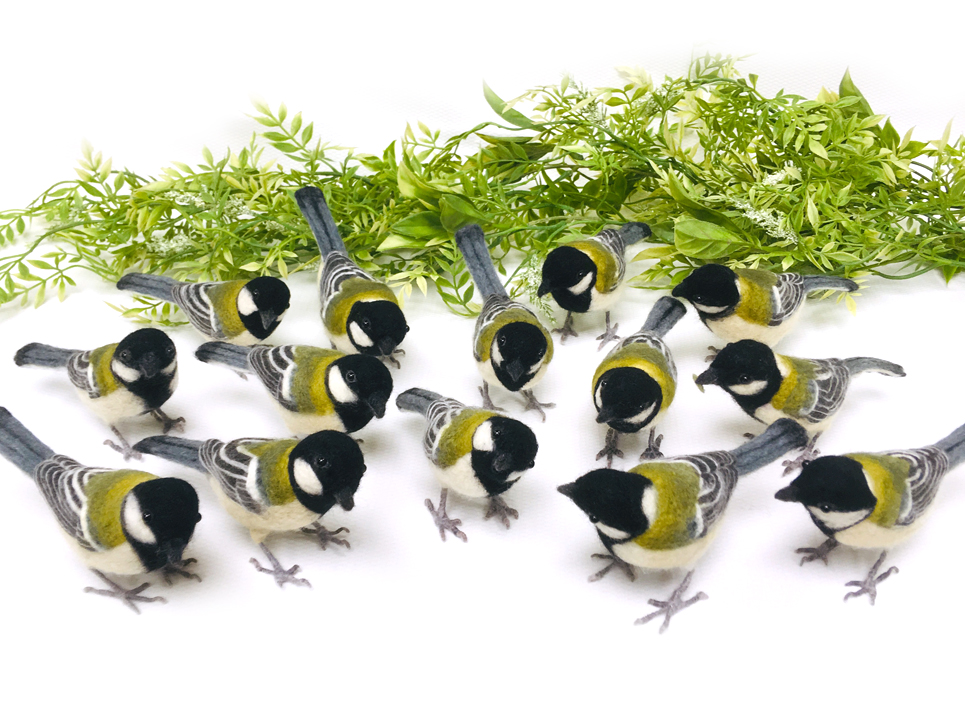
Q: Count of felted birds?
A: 14